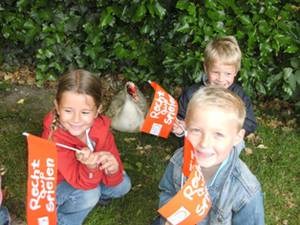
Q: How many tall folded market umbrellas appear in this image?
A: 0